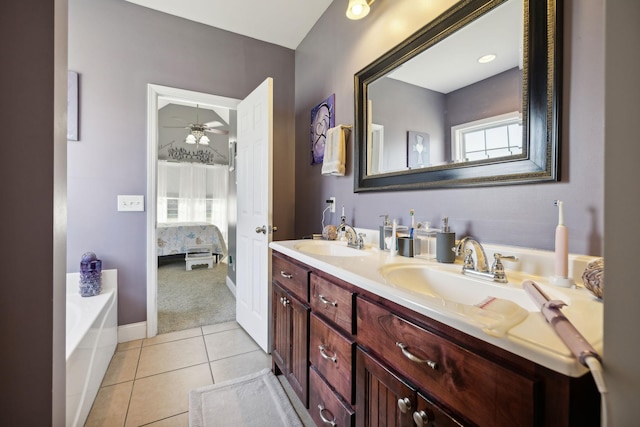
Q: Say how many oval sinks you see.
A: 2